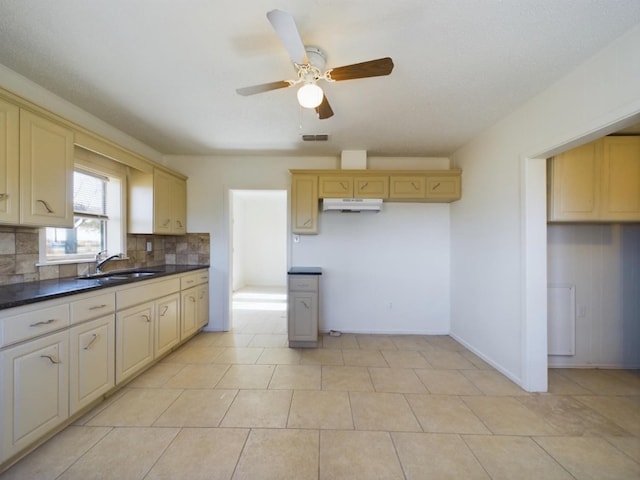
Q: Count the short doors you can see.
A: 4